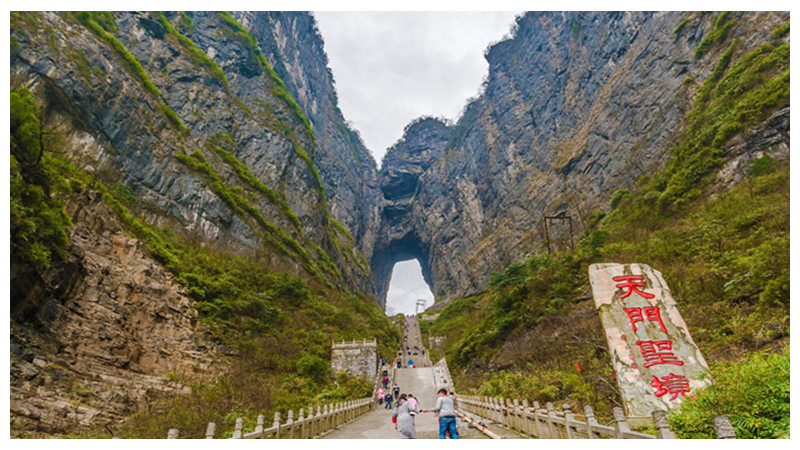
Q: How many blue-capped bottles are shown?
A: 0